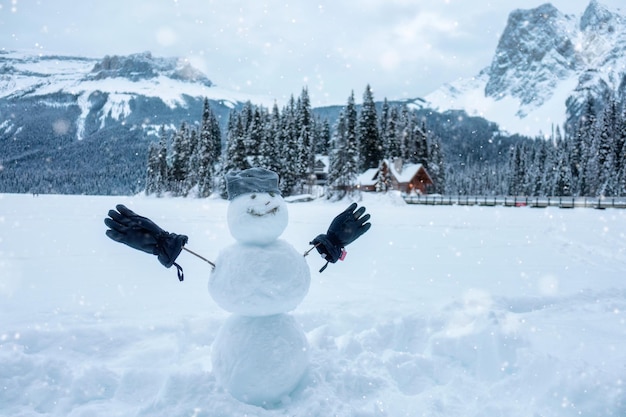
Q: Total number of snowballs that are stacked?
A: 3